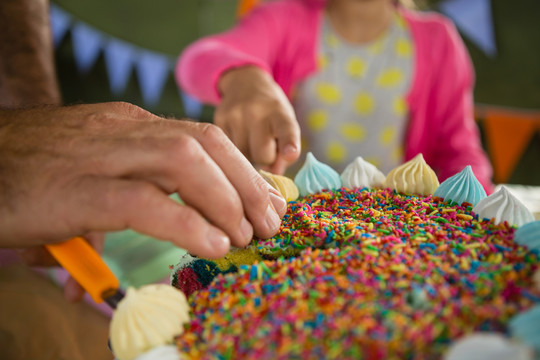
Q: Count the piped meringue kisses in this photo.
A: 11